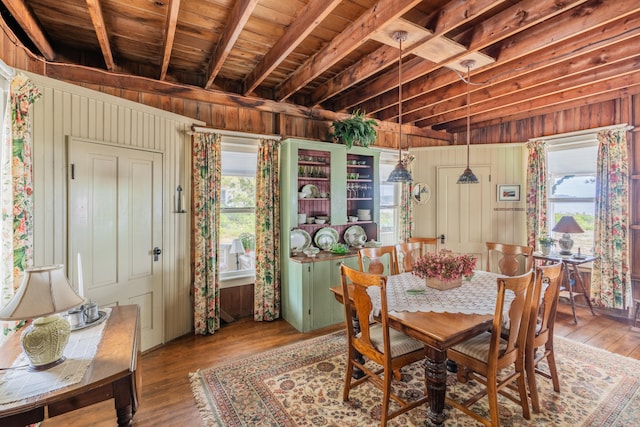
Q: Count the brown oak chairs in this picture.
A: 7